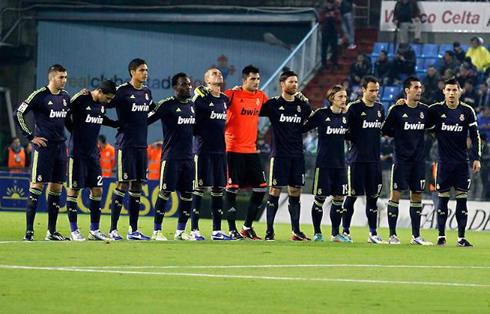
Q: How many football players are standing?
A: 11